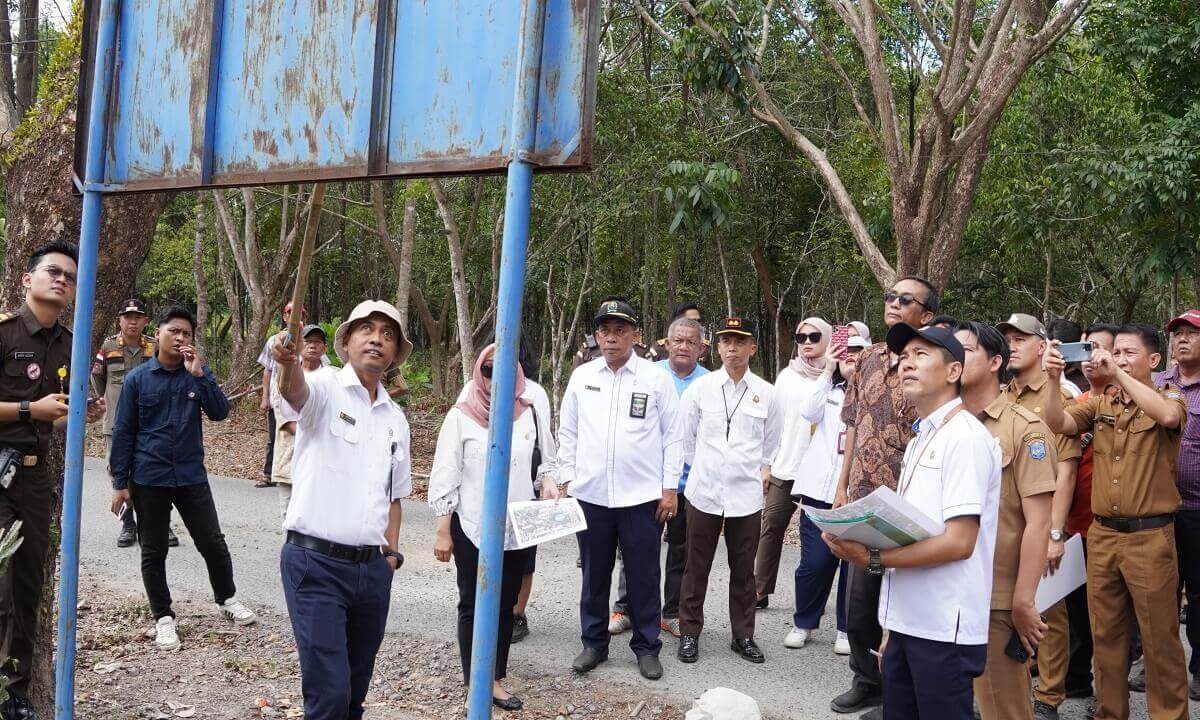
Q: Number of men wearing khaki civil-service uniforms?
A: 3